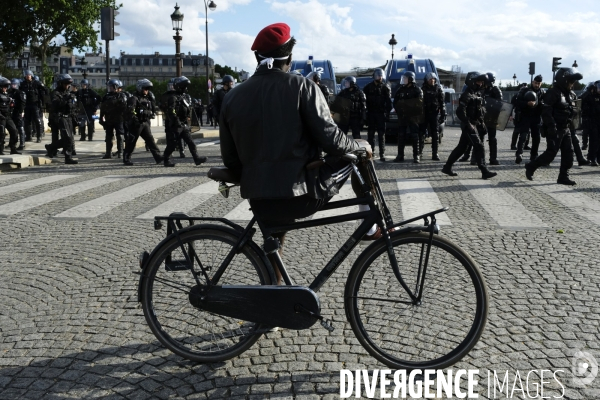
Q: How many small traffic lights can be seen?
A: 2